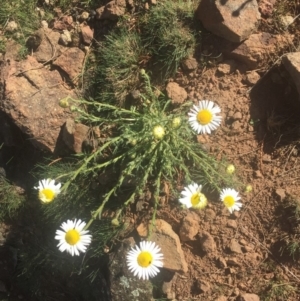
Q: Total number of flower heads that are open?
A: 6